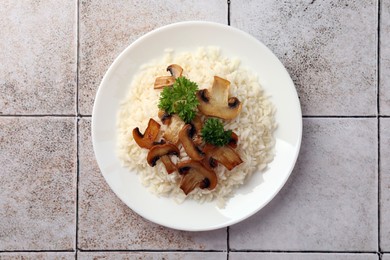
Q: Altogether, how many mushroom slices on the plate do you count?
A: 8